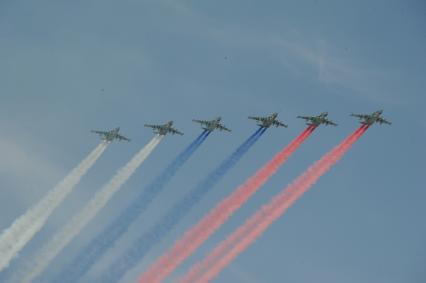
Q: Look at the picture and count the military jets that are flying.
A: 6